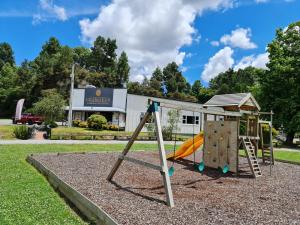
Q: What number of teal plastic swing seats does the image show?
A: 3